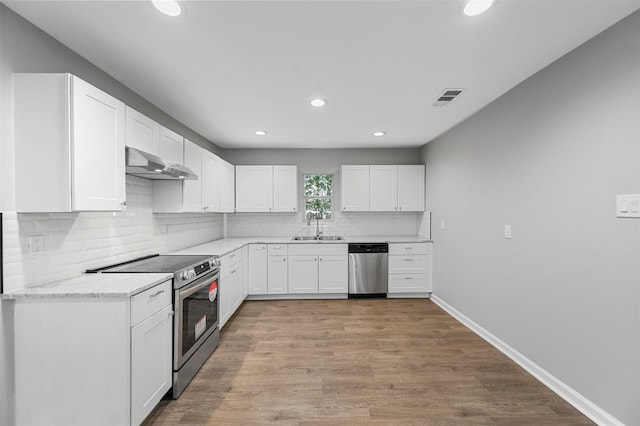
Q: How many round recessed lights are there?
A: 5